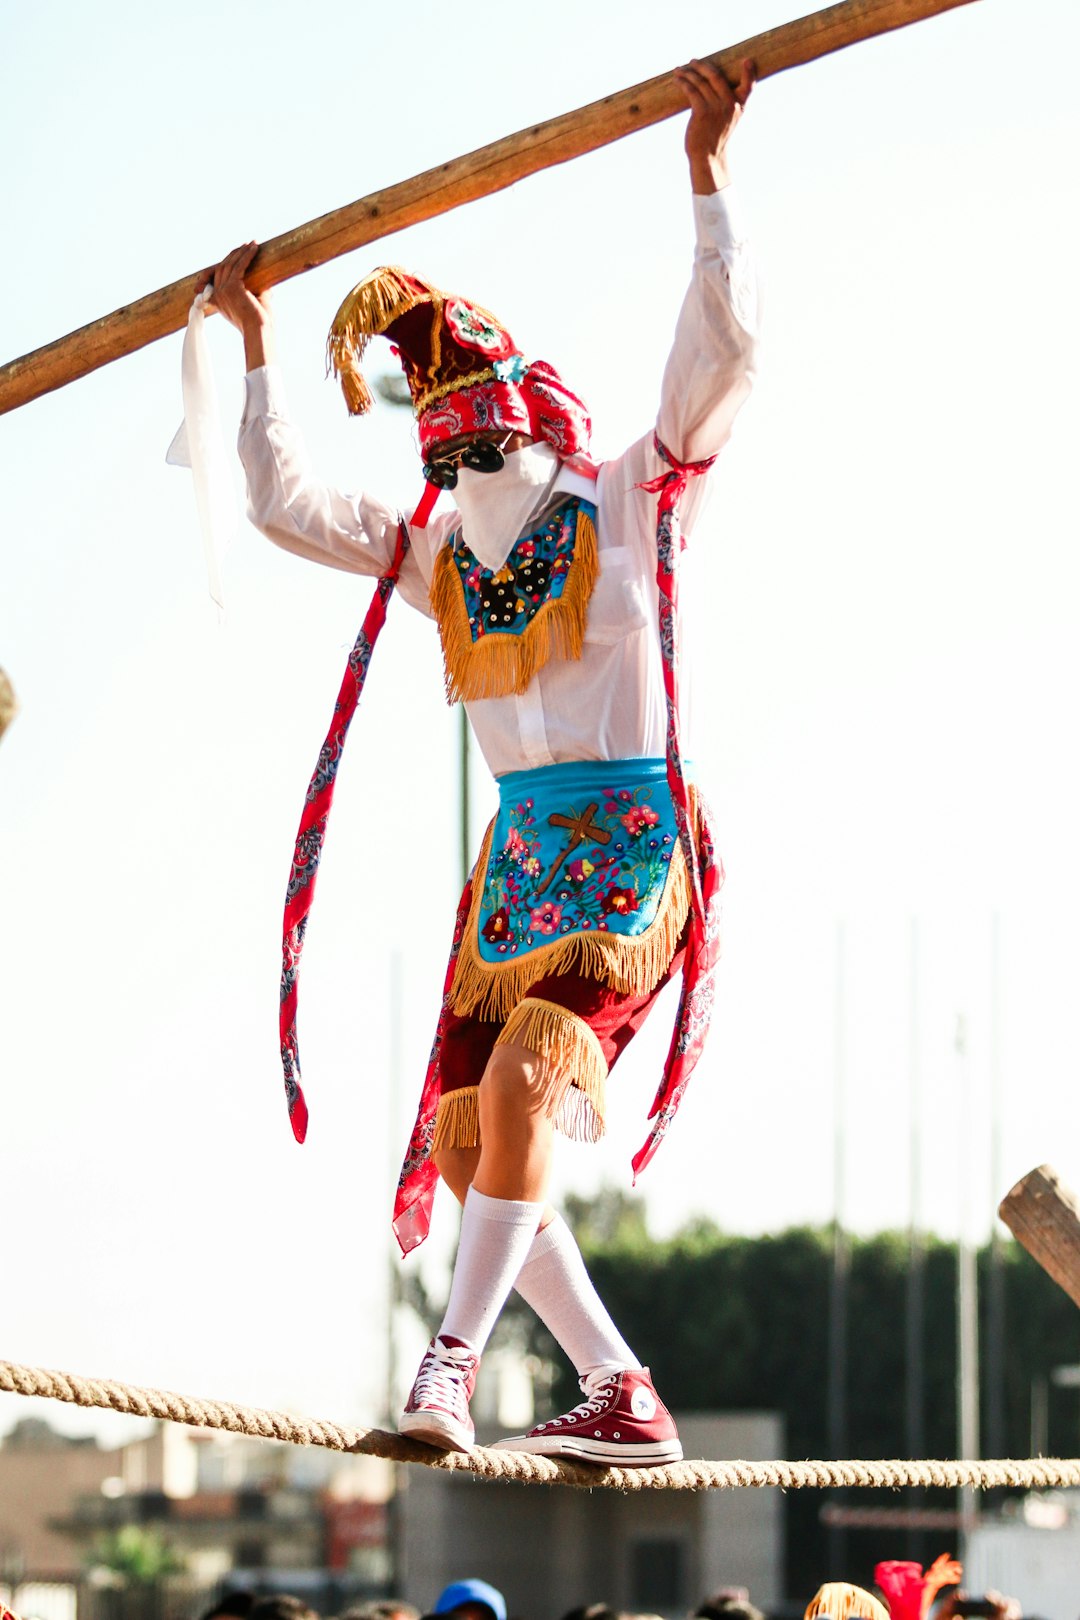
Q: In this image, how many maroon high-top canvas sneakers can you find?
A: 2